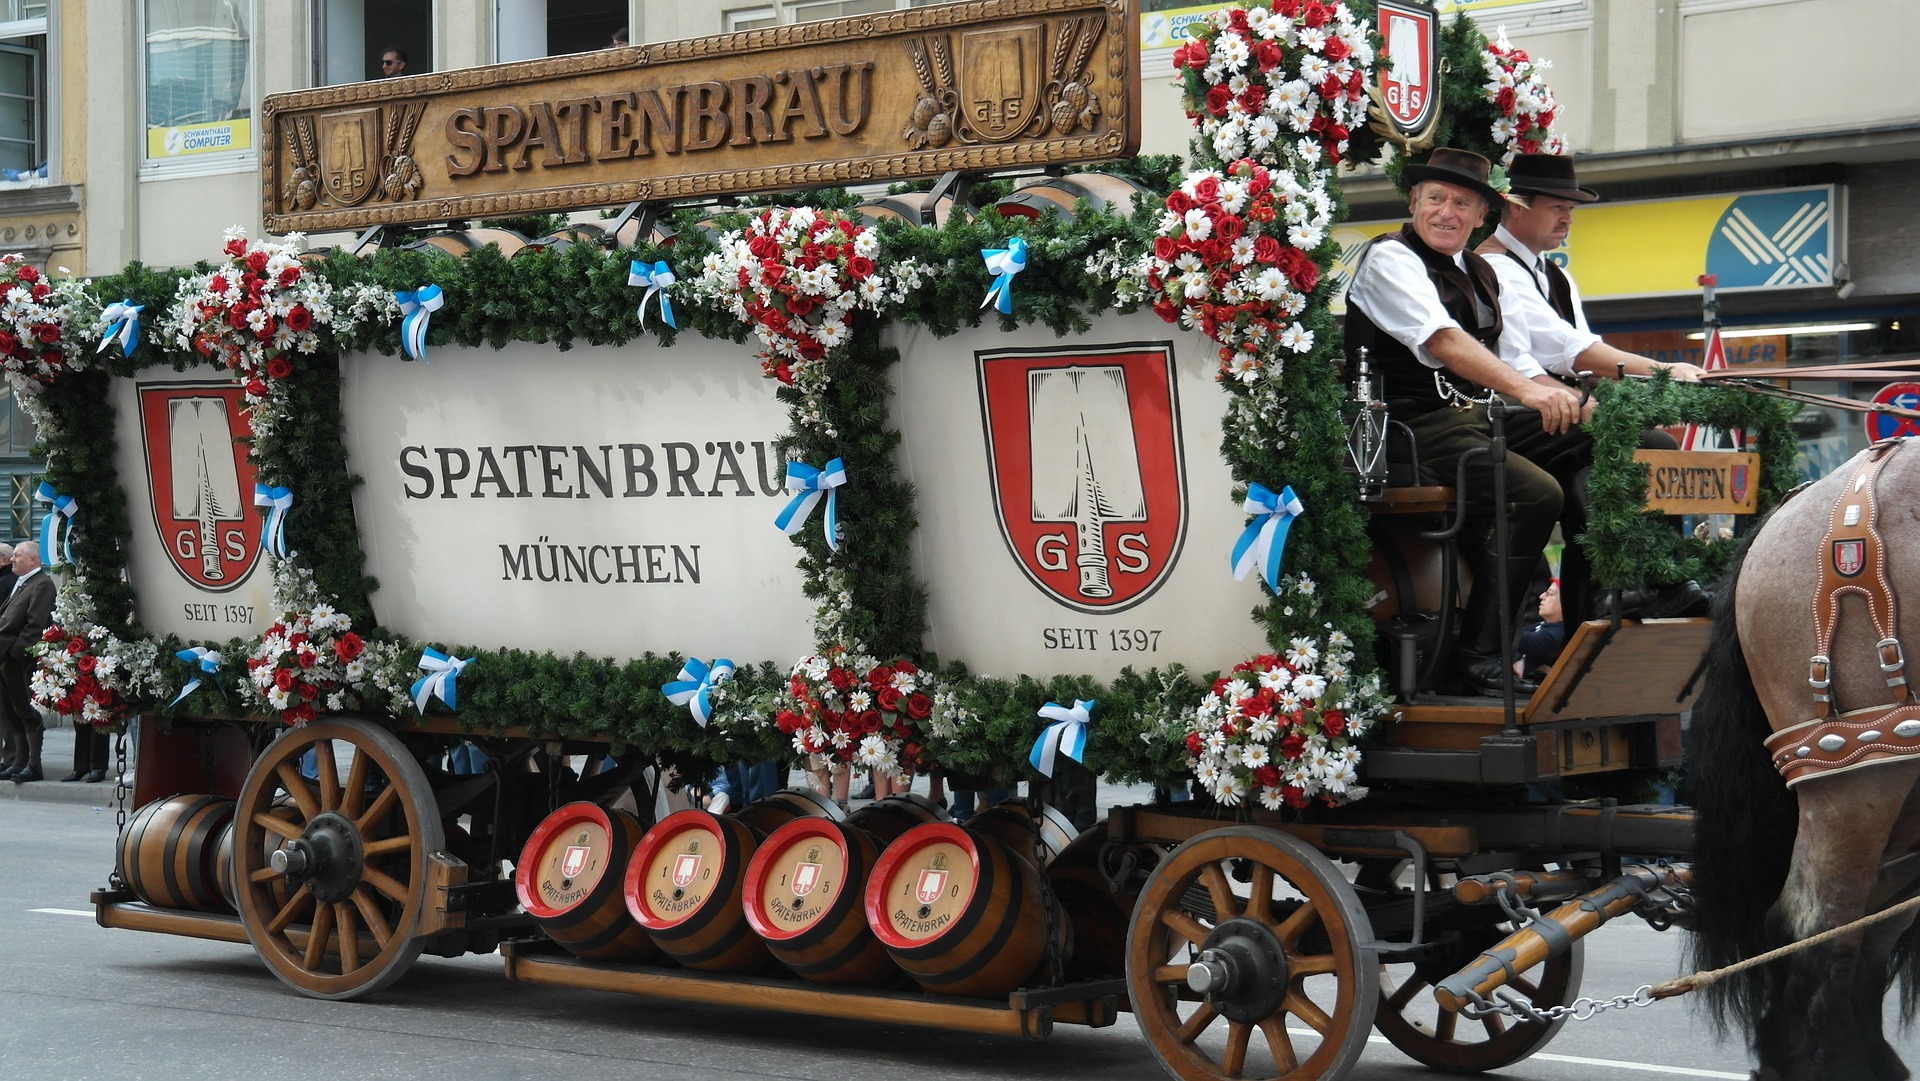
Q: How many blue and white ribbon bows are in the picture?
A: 12